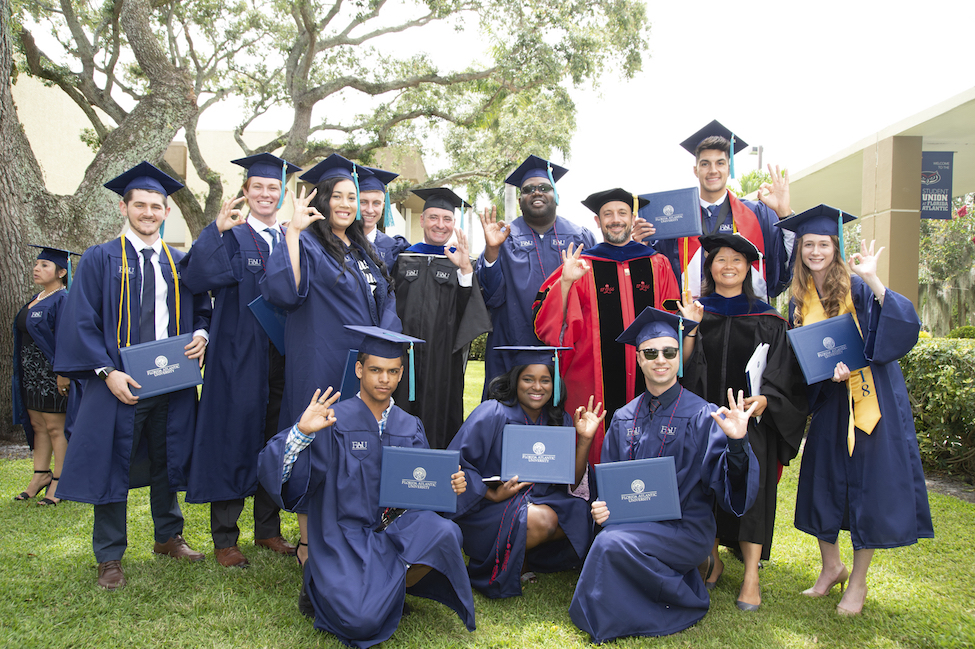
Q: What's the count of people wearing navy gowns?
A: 11